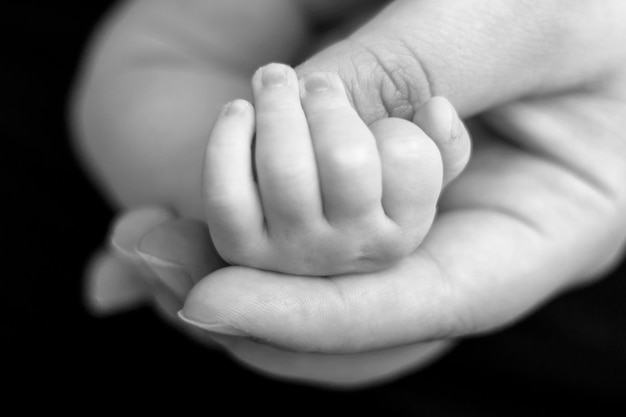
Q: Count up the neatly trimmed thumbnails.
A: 1